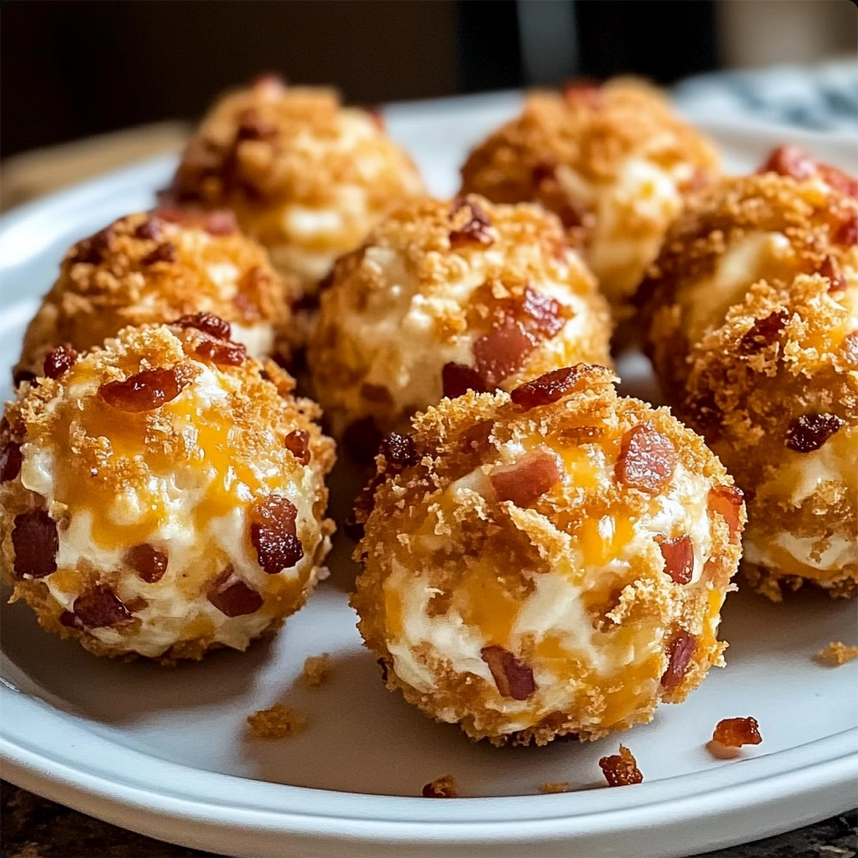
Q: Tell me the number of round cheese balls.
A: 8